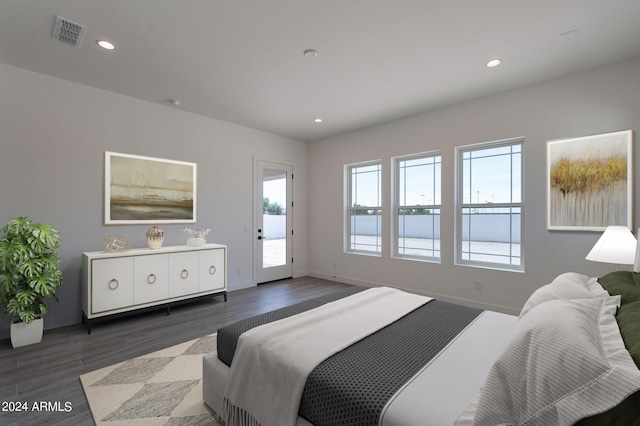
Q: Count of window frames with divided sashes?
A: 3